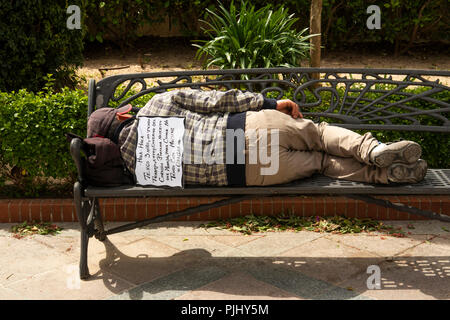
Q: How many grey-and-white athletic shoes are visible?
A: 2